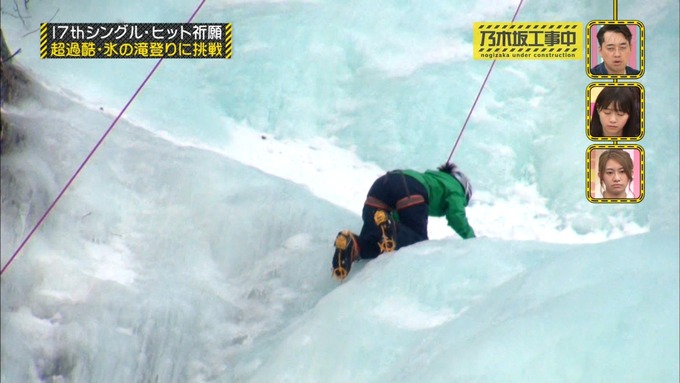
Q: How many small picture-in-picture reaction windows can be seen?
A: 3